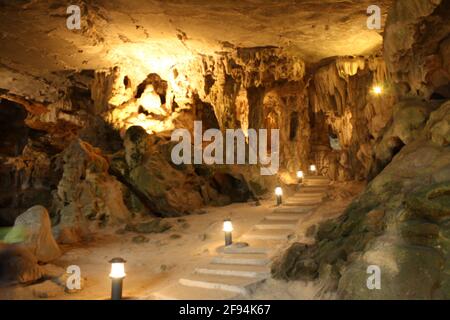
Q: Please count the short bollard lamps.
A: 5